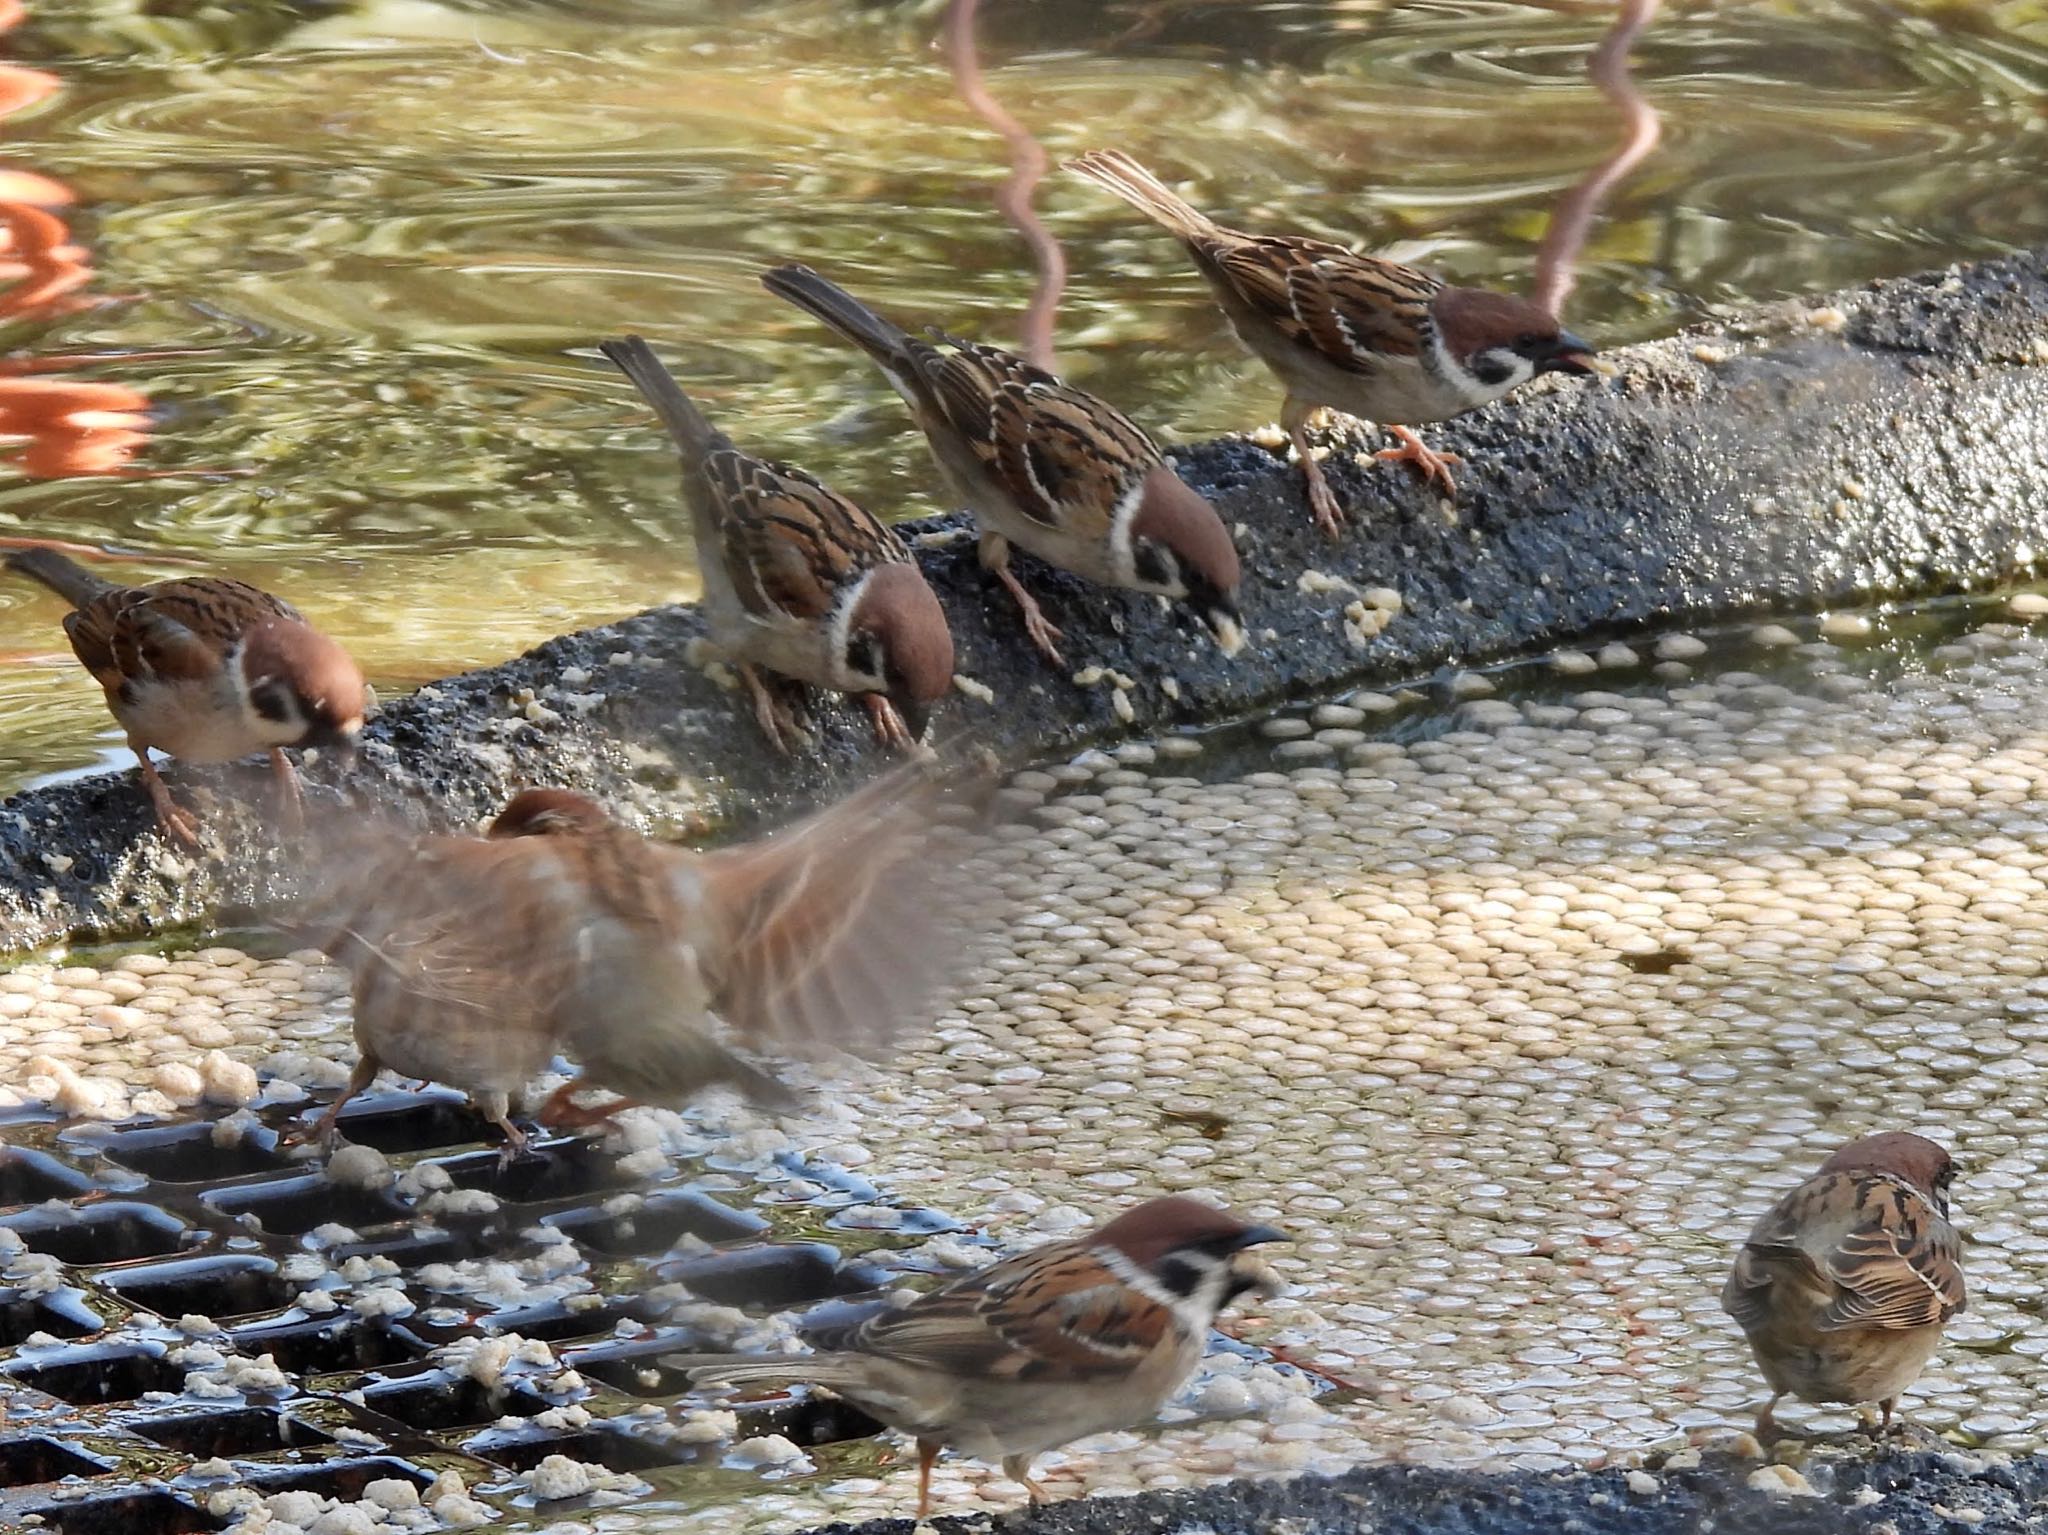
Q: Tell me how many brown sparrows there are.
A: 8